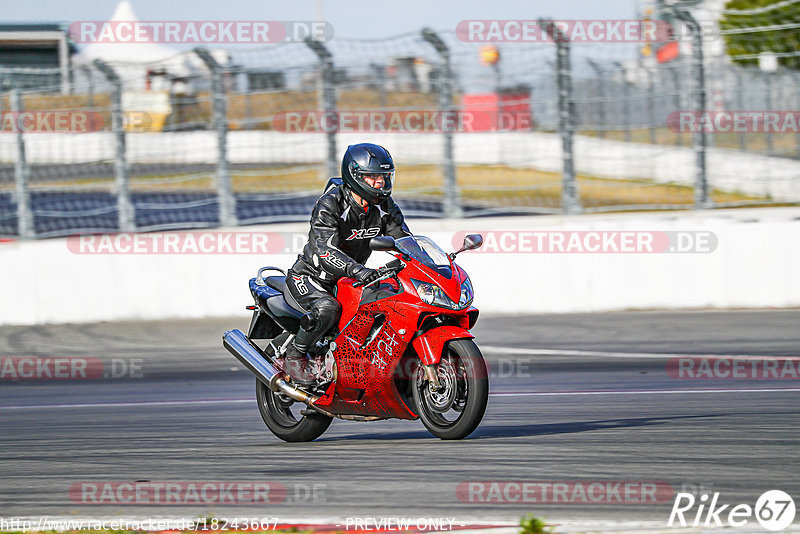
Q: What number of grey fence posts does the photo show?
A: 7